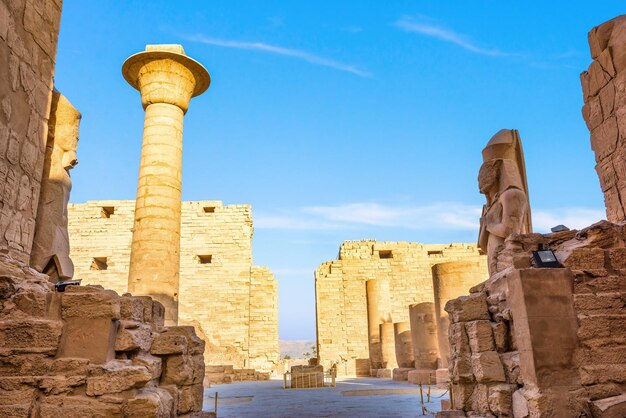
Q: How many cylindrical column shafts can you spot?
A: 6